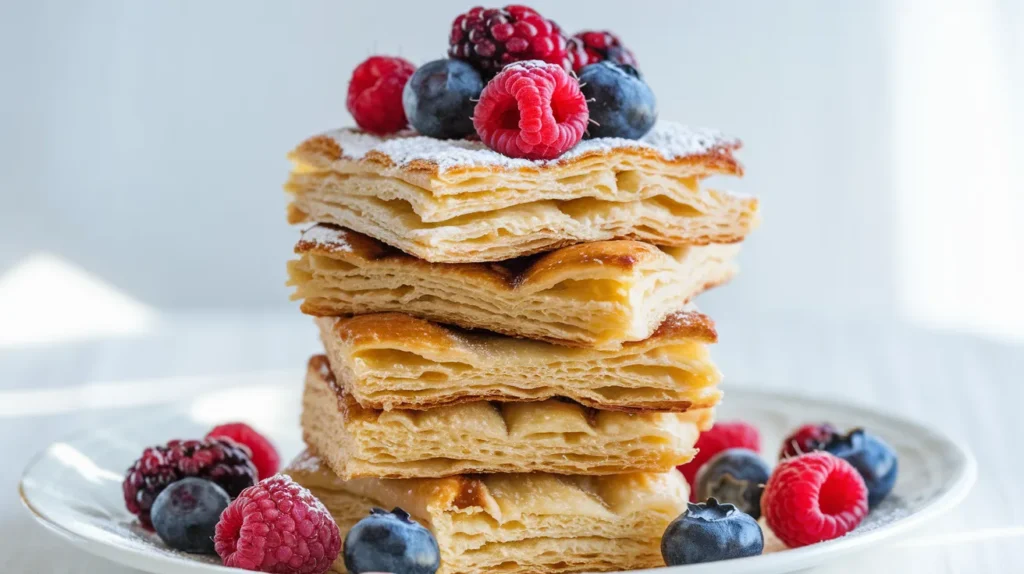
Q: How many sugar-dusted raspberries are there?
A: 2